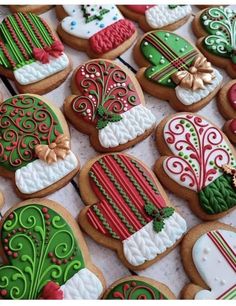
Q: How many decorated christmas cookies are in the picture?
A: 13